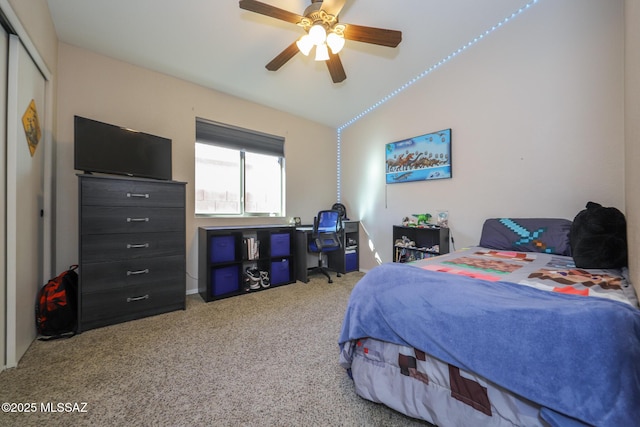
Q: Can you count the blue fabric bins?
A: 5